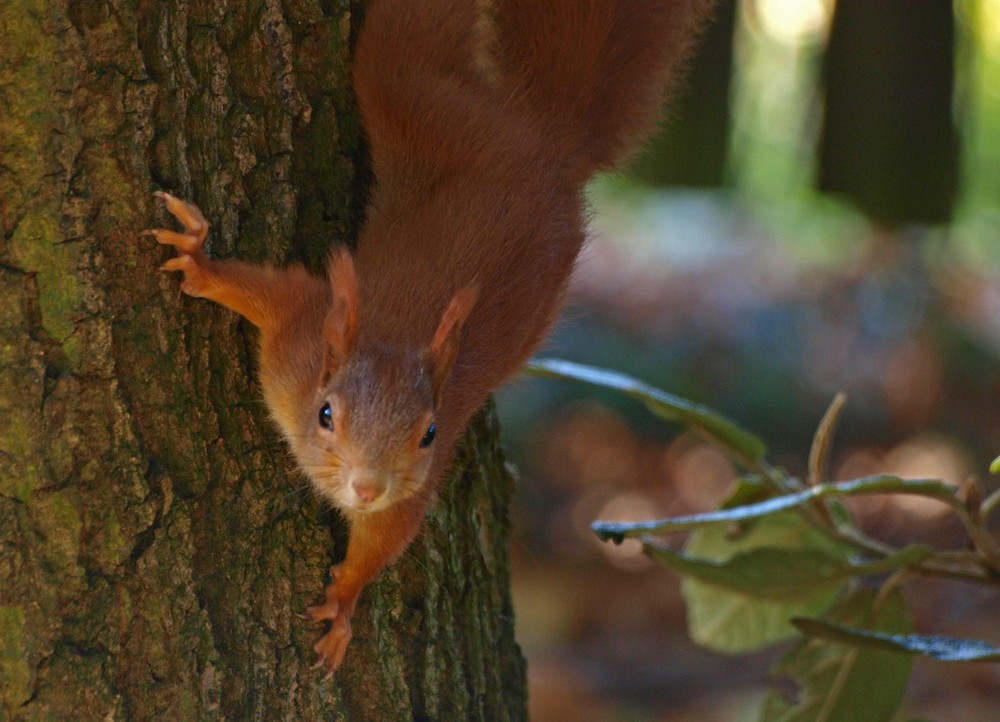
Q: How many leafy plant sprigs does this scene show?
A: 1